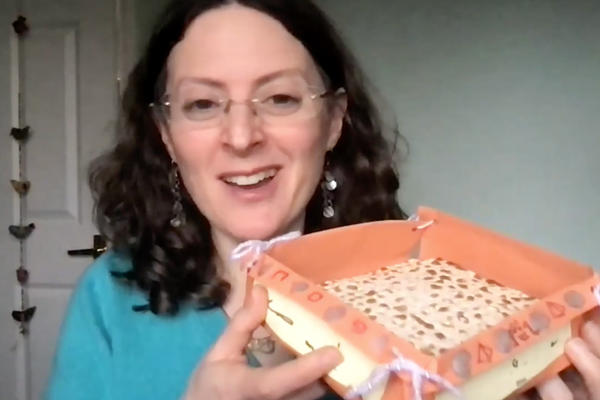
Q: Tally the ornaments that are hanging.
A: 6